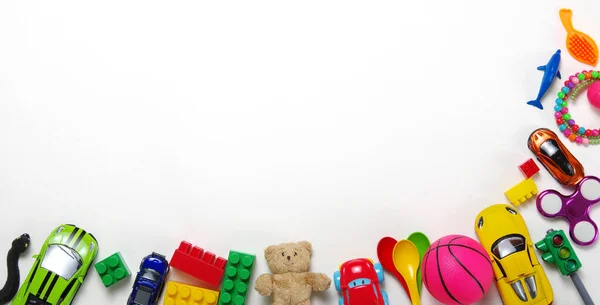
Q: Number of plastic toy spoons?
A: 3